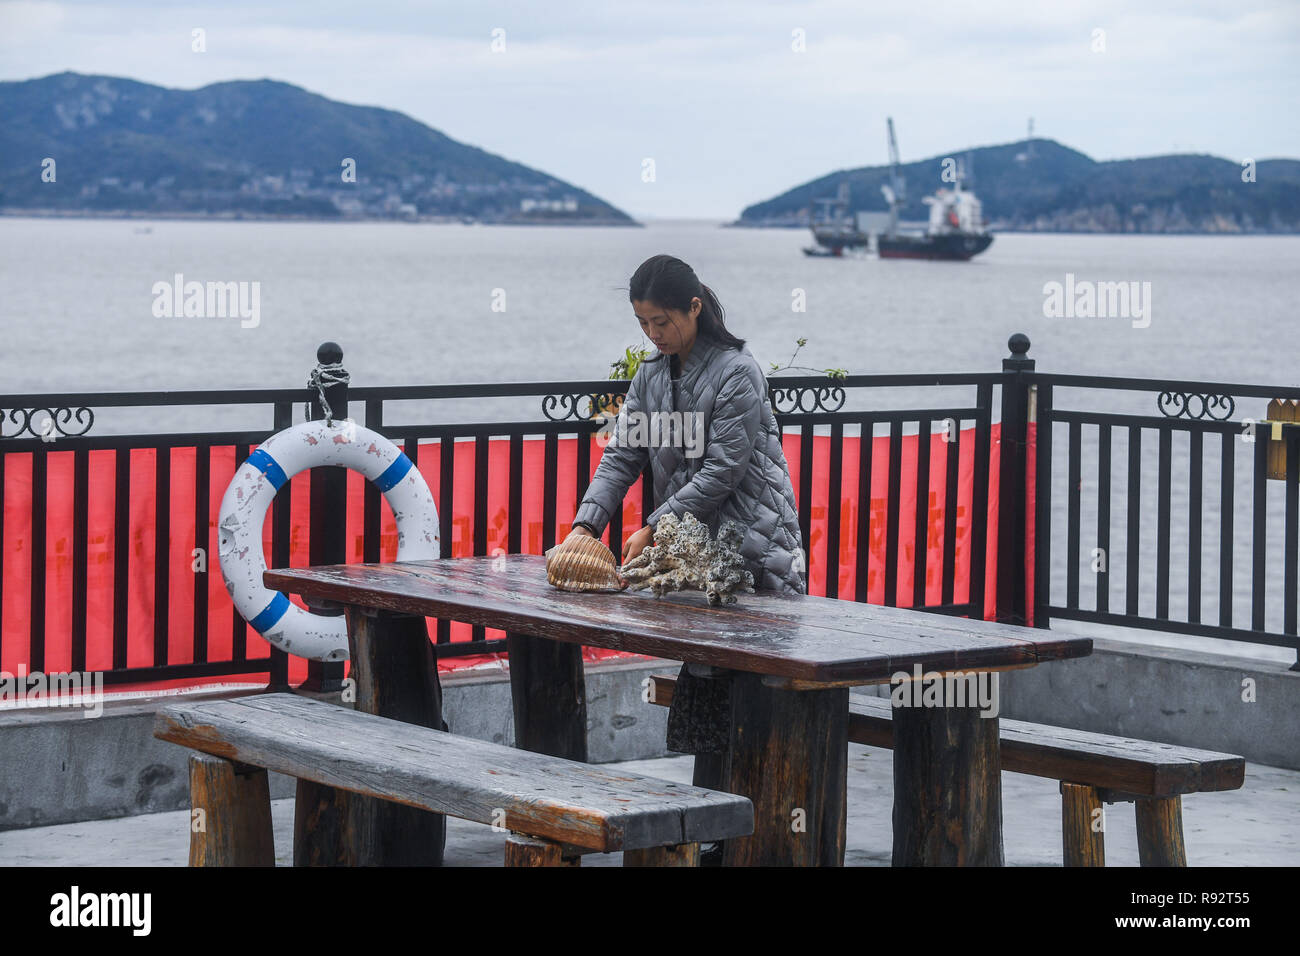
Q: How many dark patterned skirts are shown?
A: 1